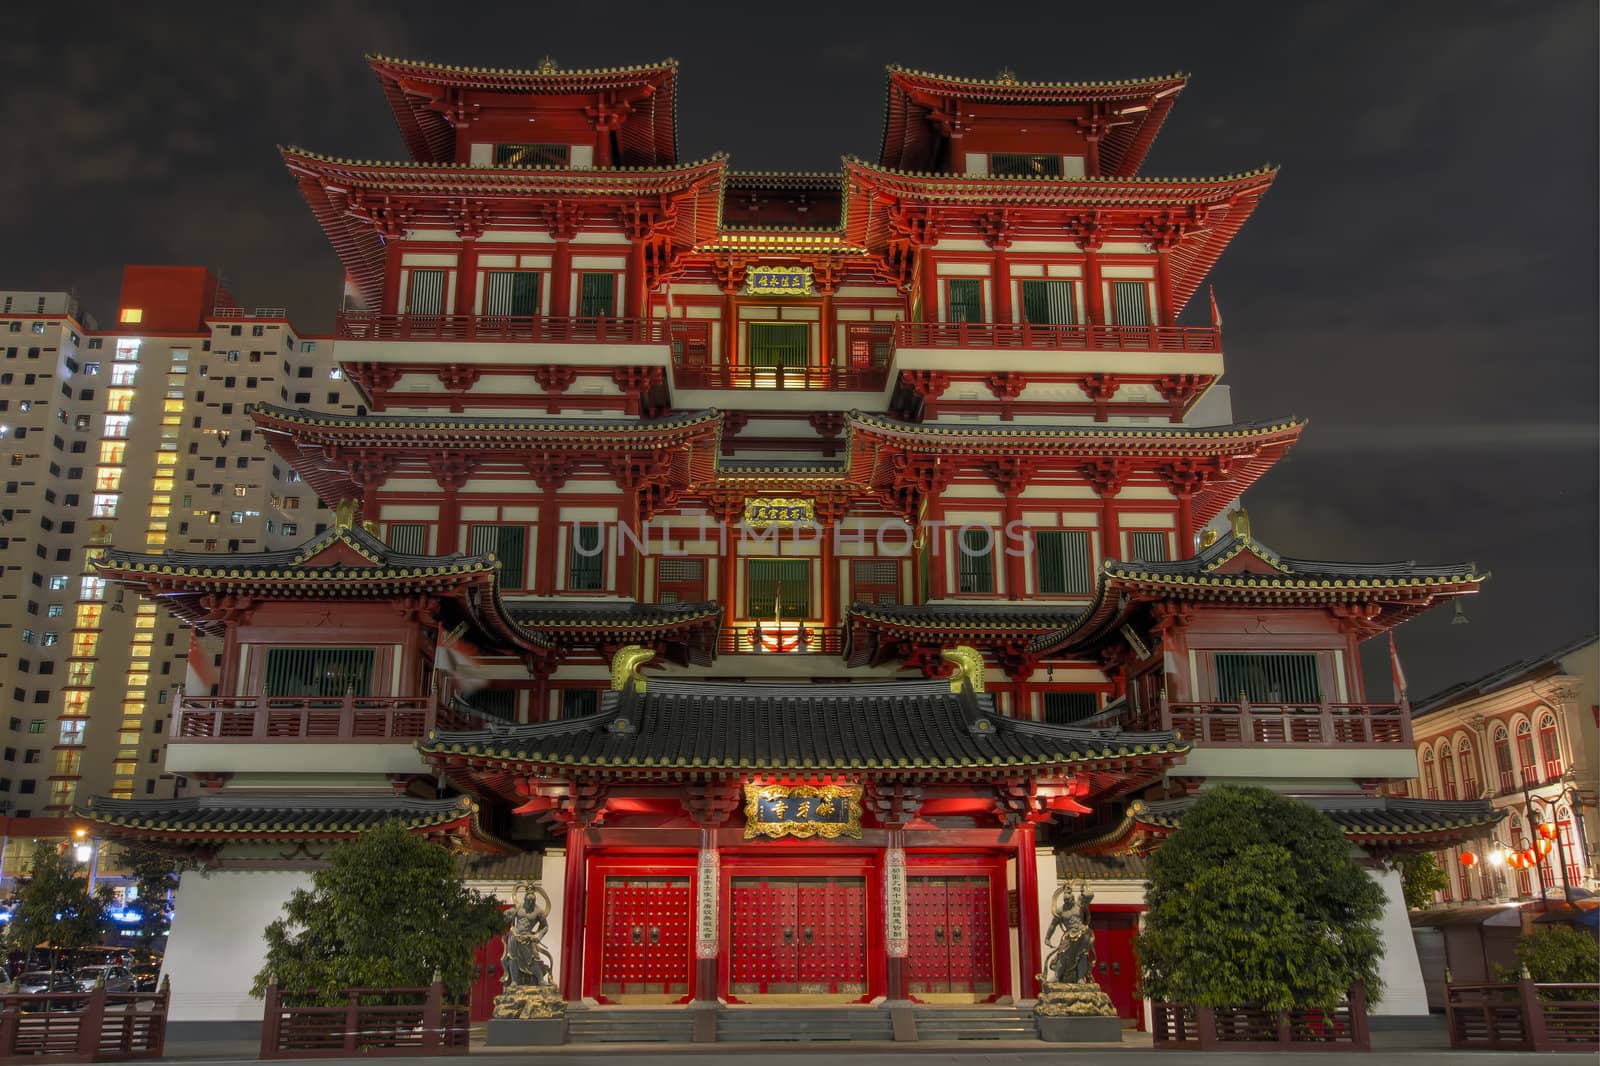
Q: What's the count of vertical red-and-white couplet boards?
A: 2